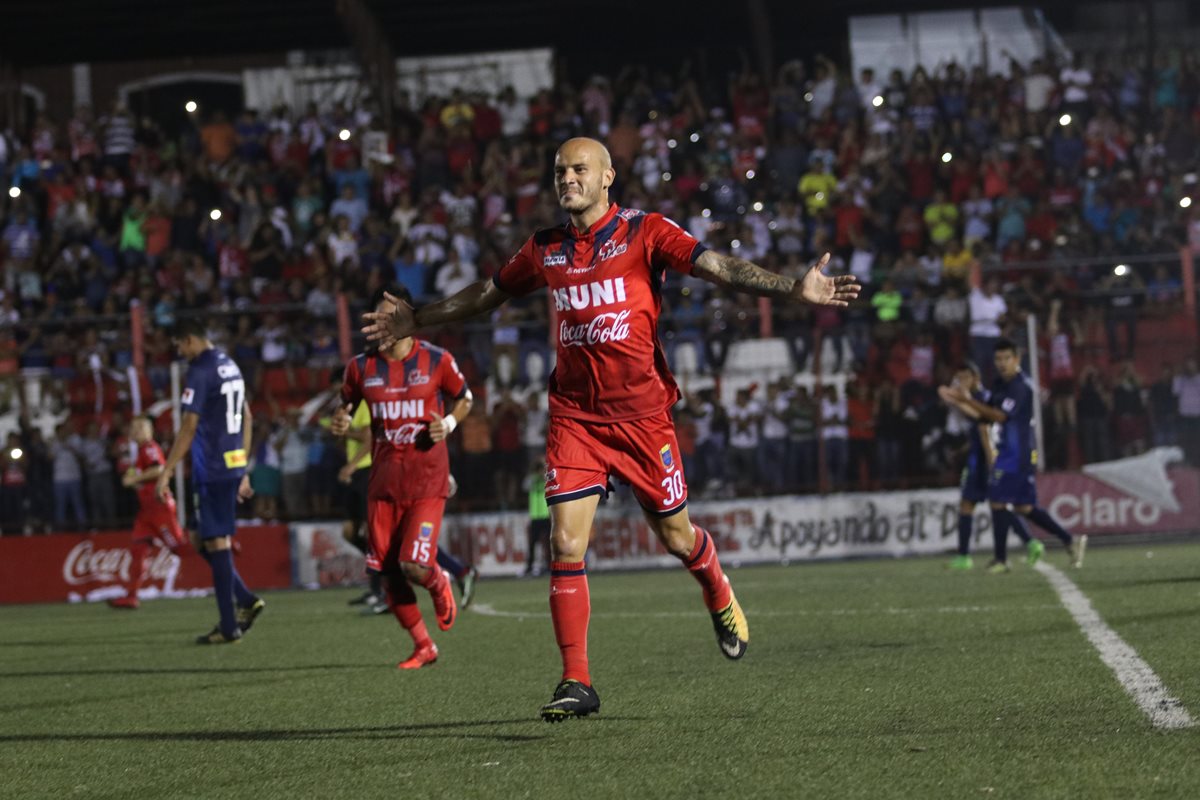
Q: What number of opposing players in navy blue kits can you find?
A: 3